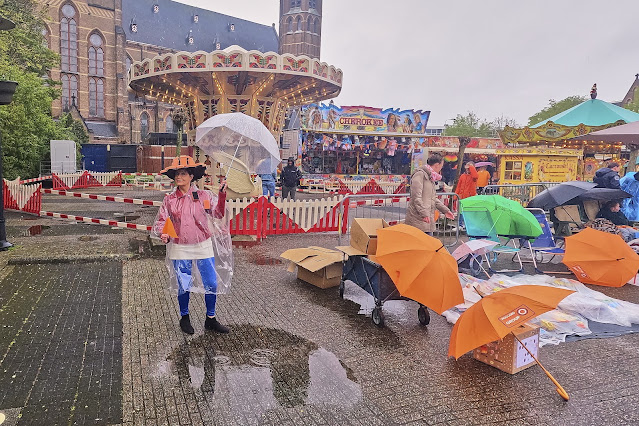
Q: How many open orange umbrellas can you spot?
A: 3